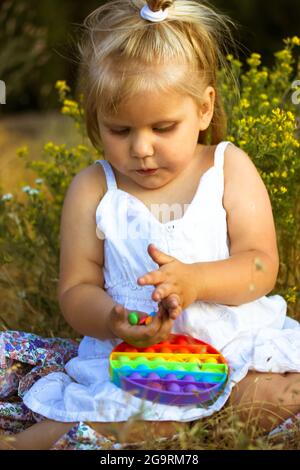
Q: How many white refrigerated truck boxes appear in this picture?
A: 0